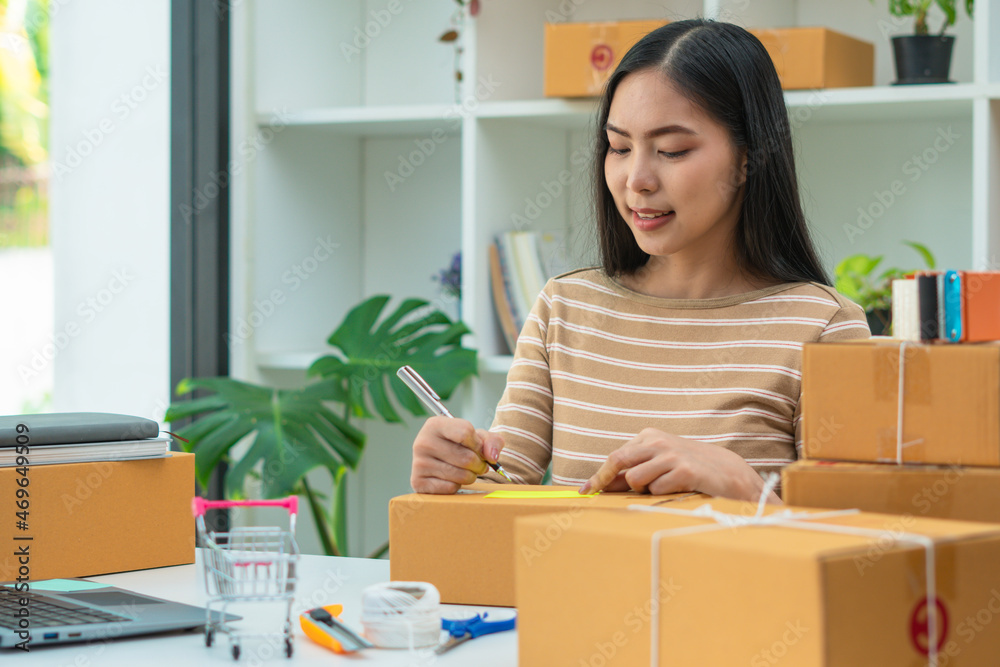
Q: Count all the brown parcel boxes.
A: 7